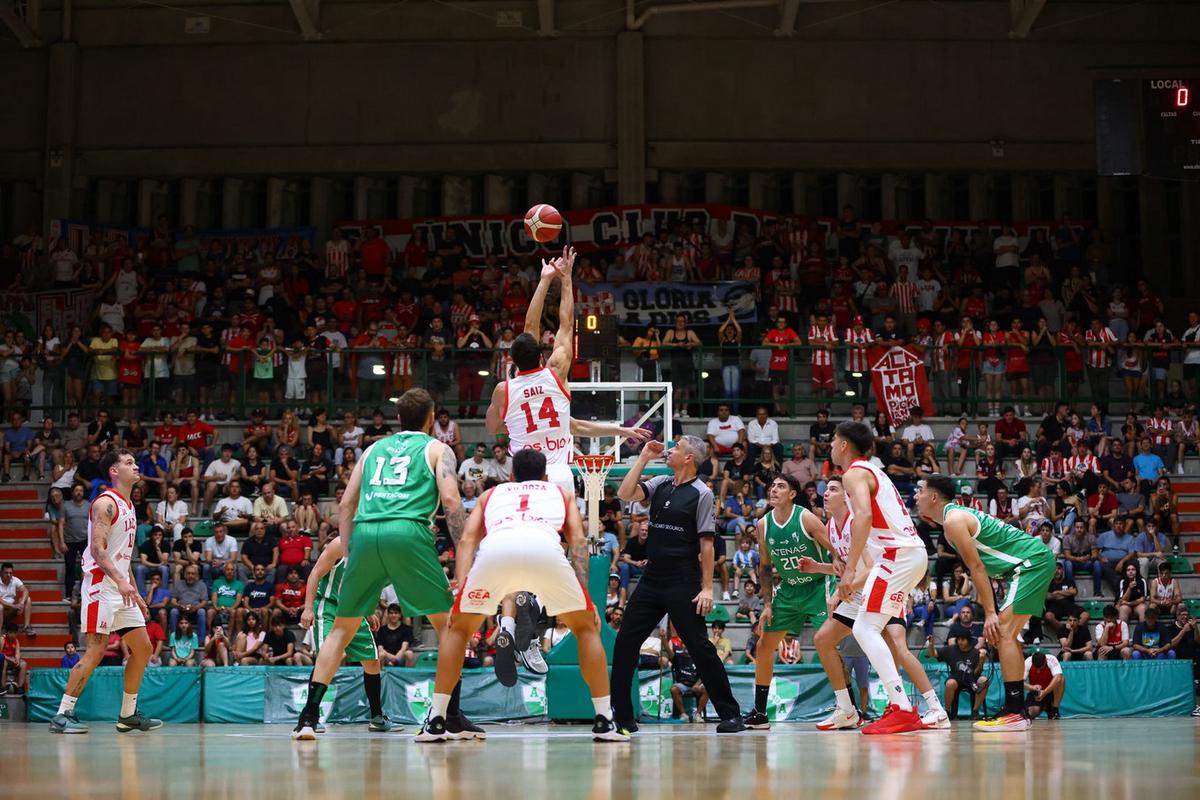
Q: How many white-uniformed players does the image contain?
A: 5